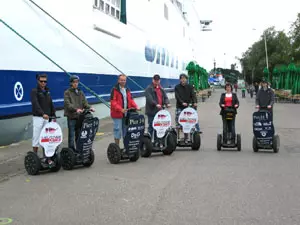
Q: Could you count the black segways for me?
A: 4